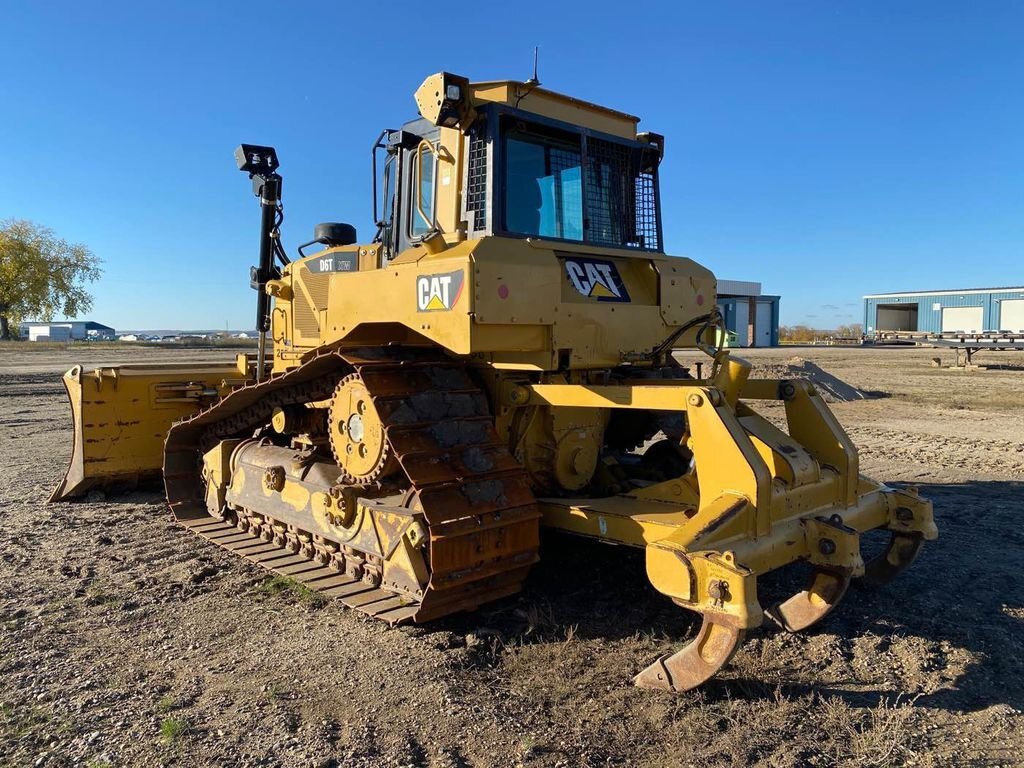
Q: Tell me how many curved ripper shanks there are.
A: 3